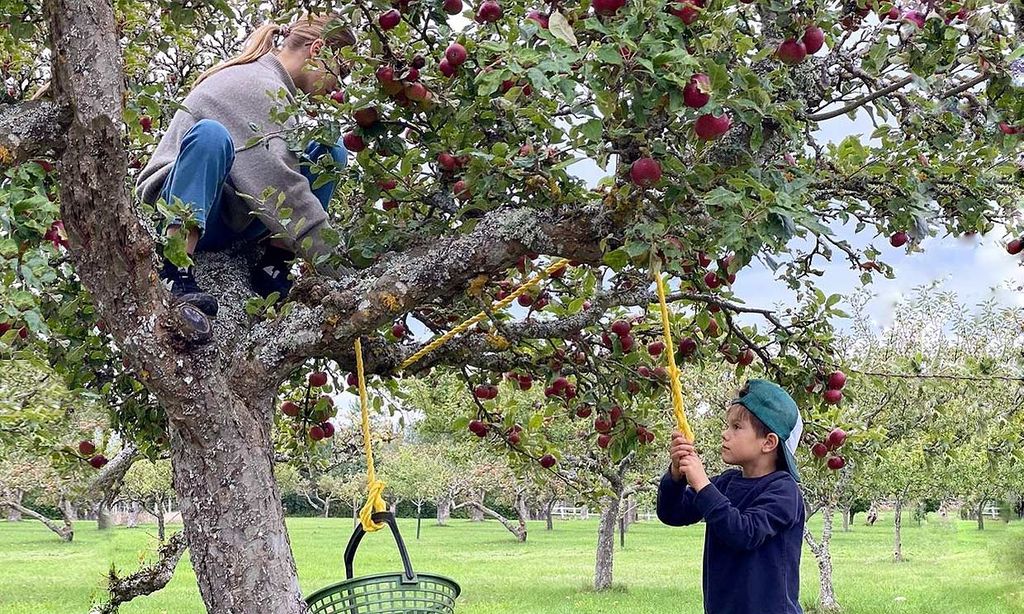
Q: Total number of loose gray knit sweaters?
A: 1